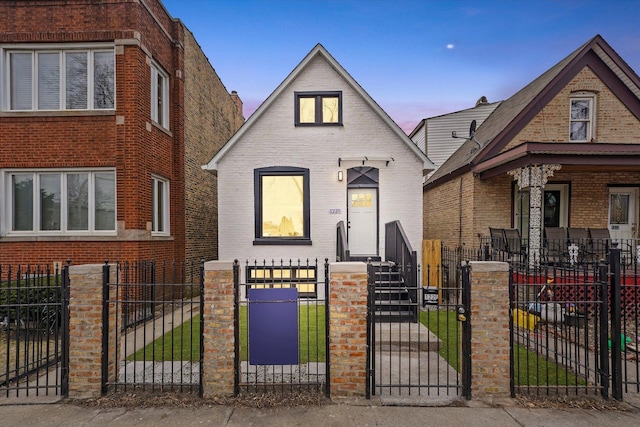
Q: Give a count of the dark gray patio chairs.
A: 5